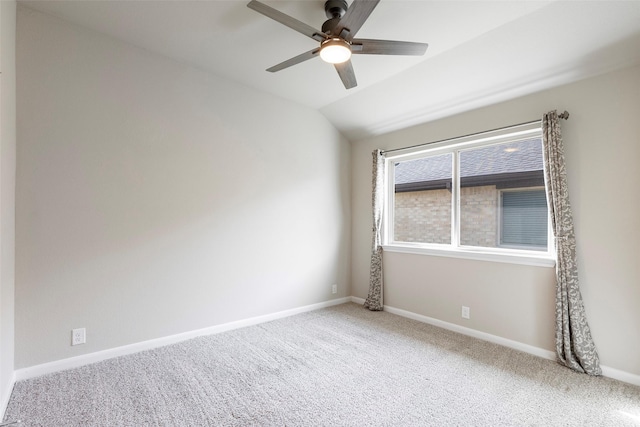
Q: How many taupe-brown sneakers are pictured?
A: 0